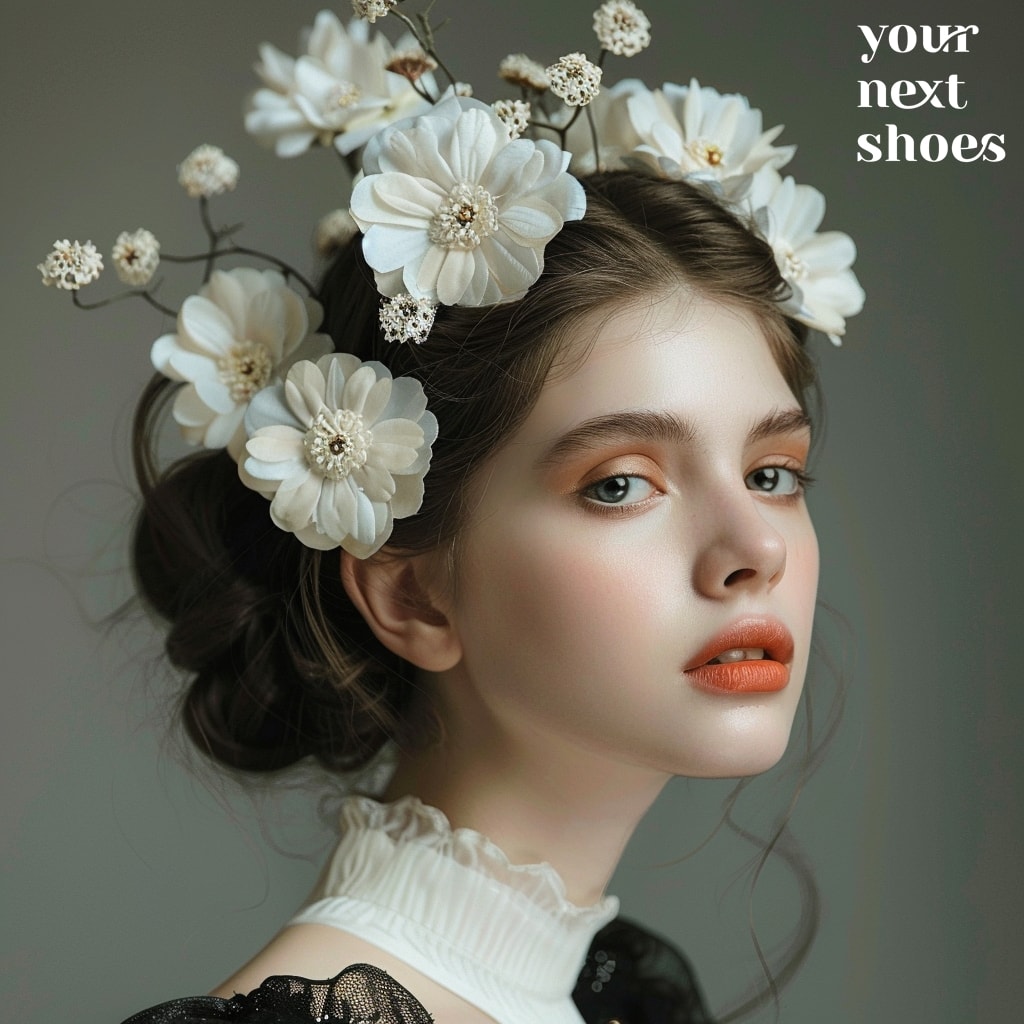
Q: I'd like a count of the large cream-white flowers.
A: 6